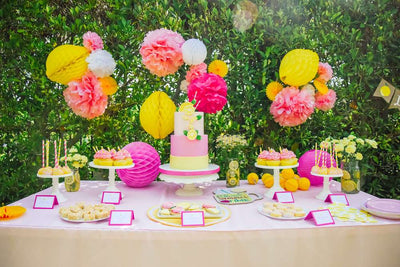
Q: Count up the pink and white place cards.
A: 7